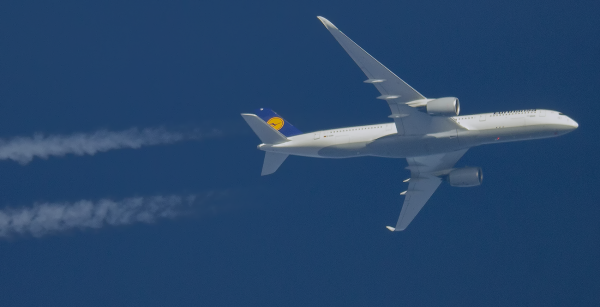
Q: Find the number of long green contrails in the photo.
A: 0